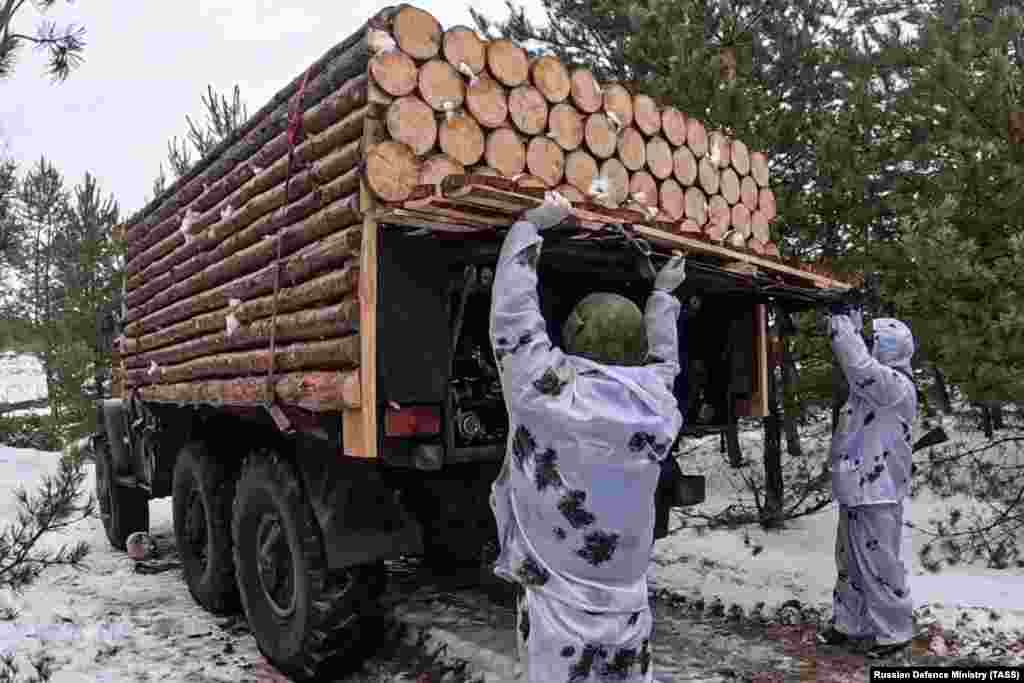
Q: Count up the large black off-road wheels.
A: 3